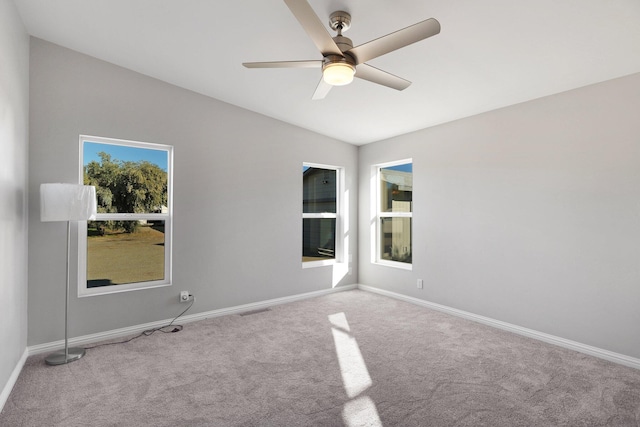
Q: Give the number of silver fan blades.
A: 5